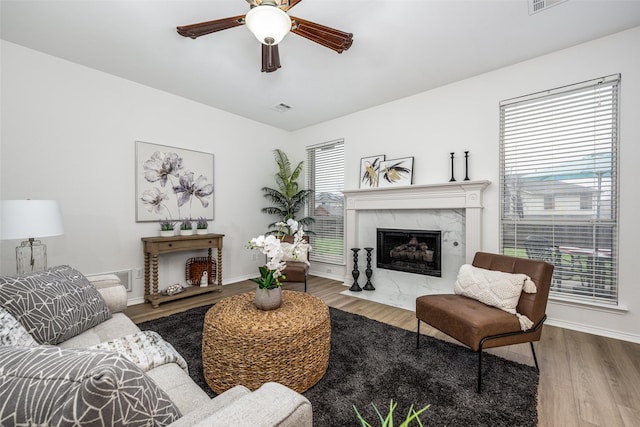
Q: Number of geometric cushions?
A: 2